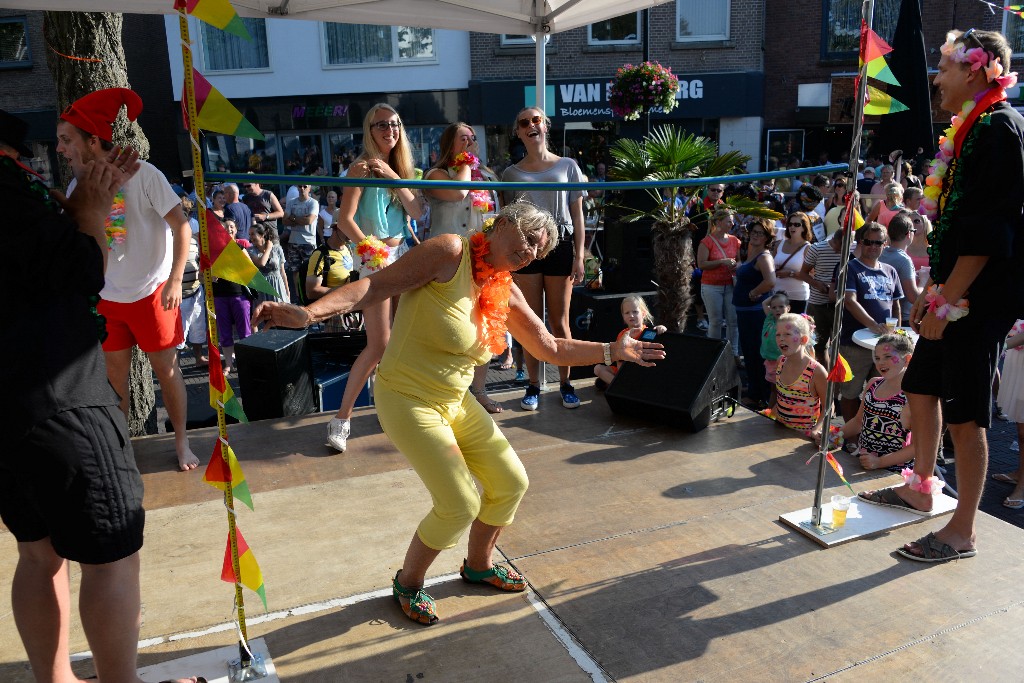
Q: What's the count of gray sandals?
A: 2